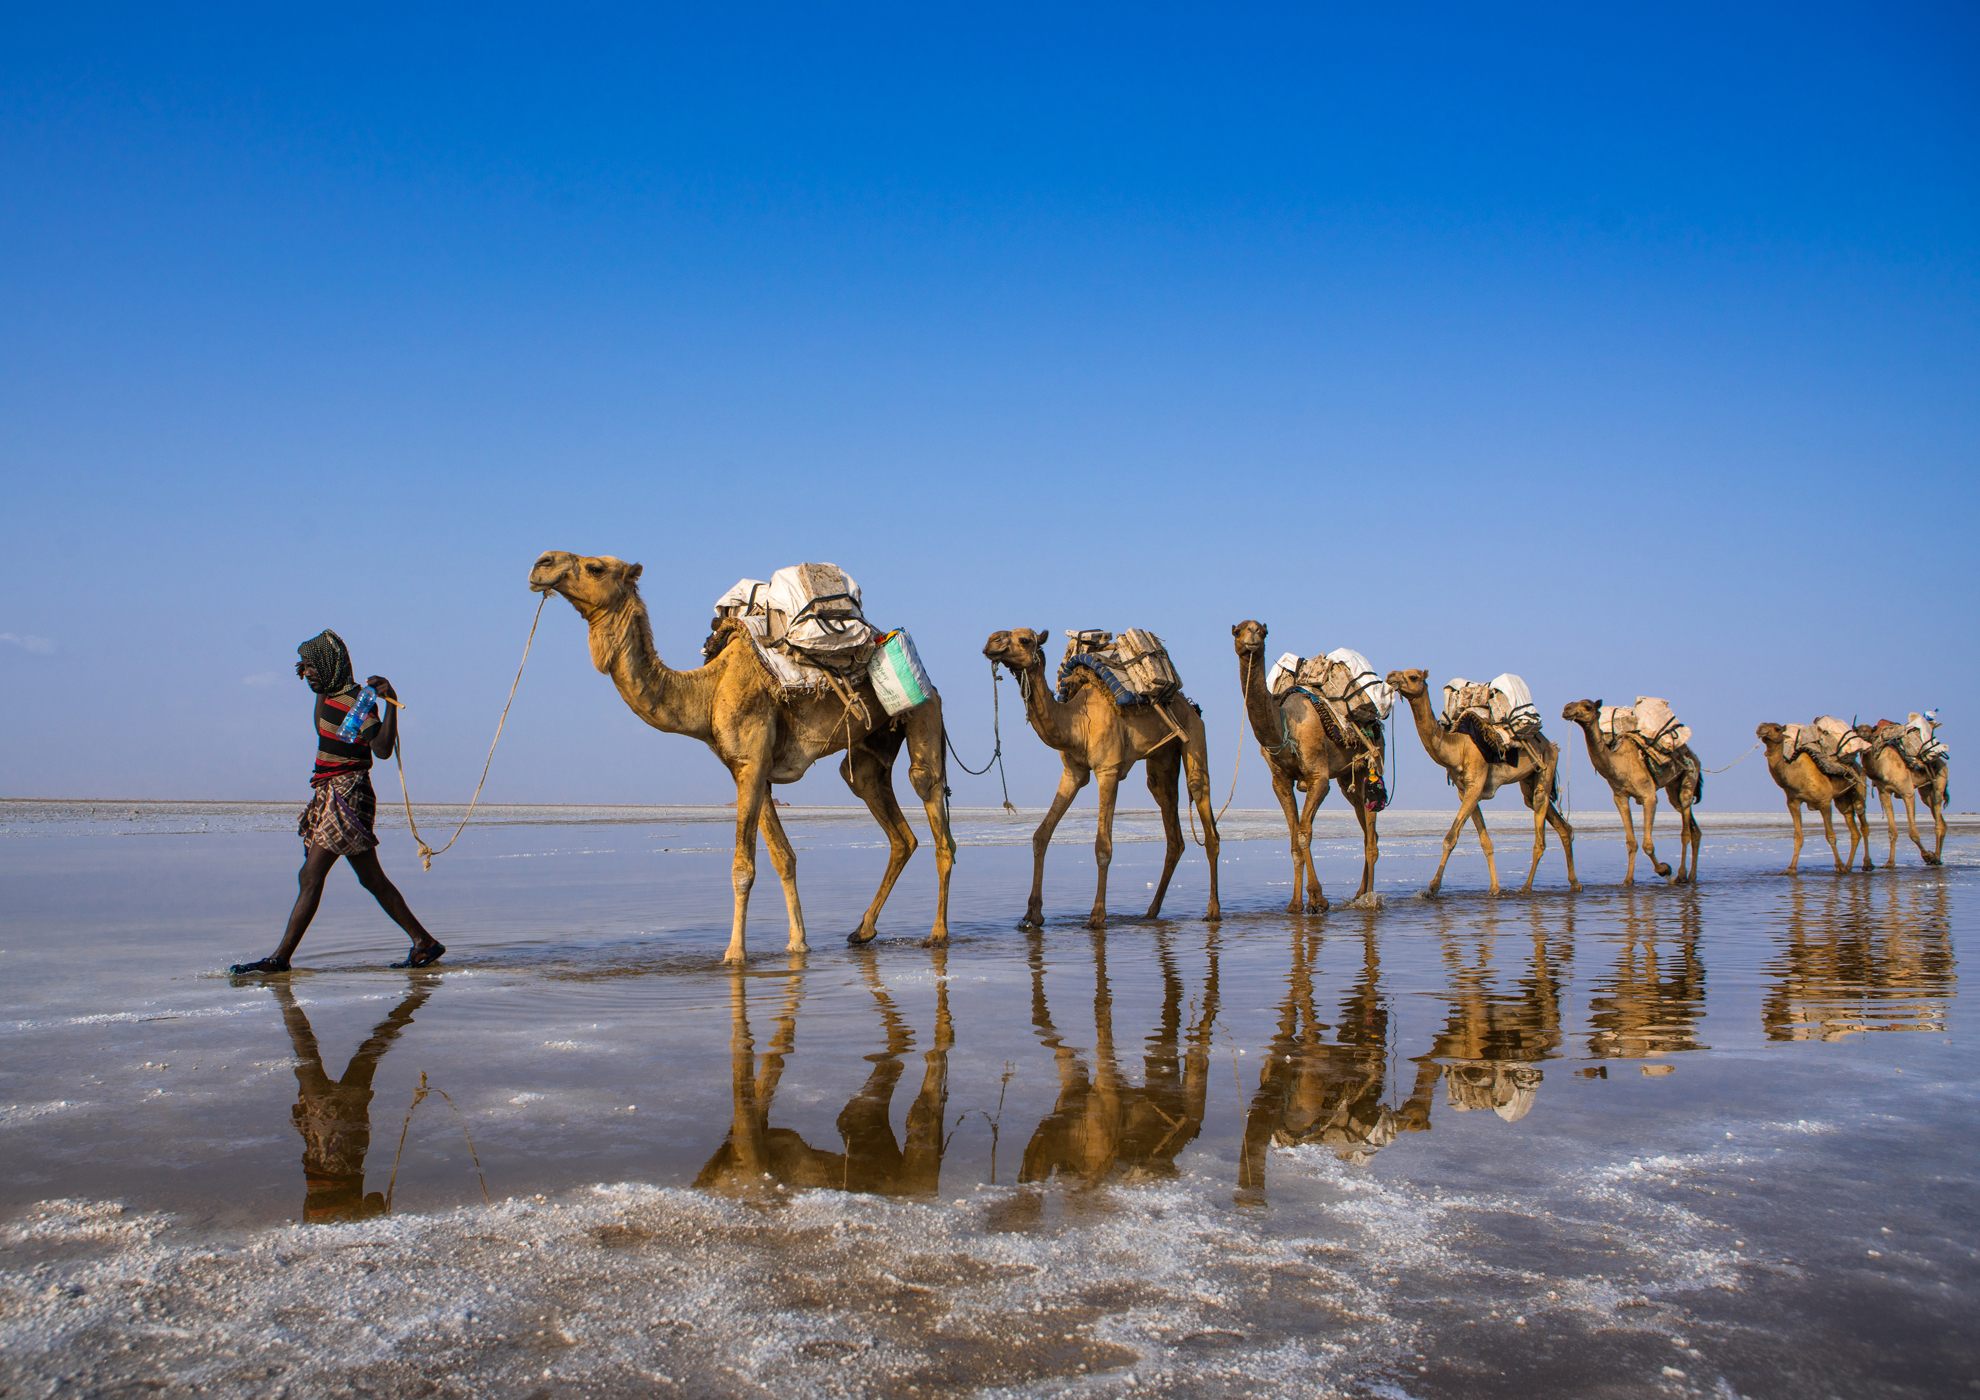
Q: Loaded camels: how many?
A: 7